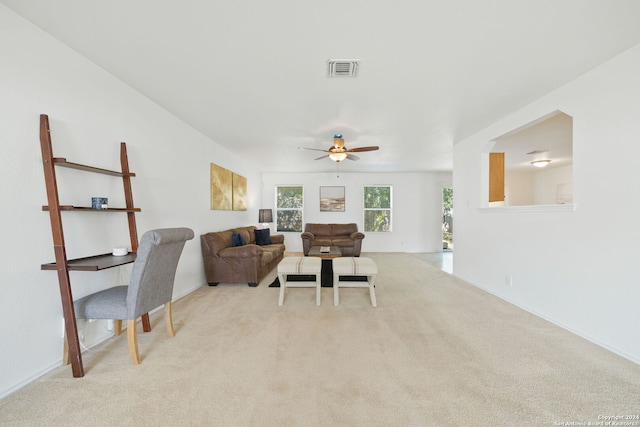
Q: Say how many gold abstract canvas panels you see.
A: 2